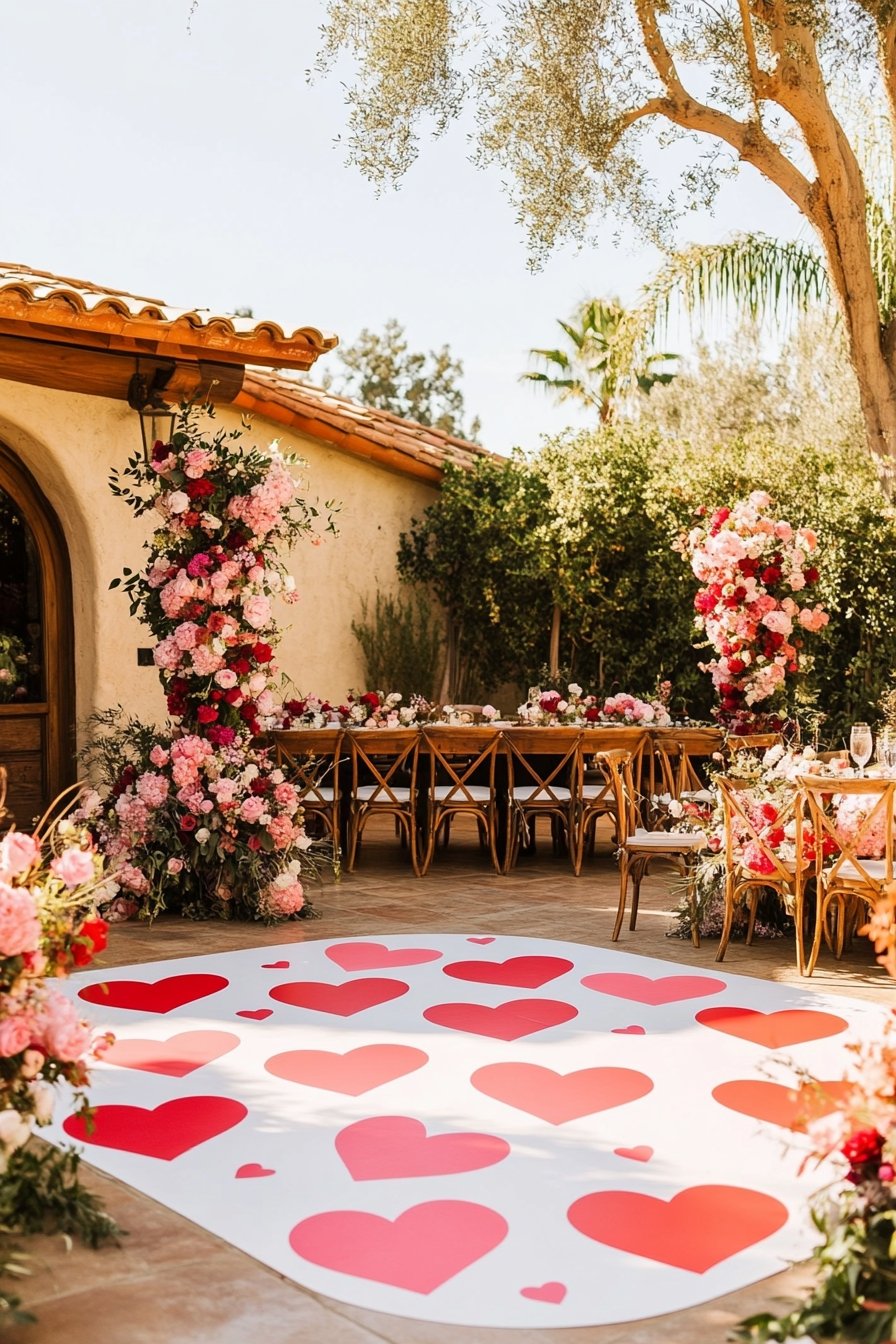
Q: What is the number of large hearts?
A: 15